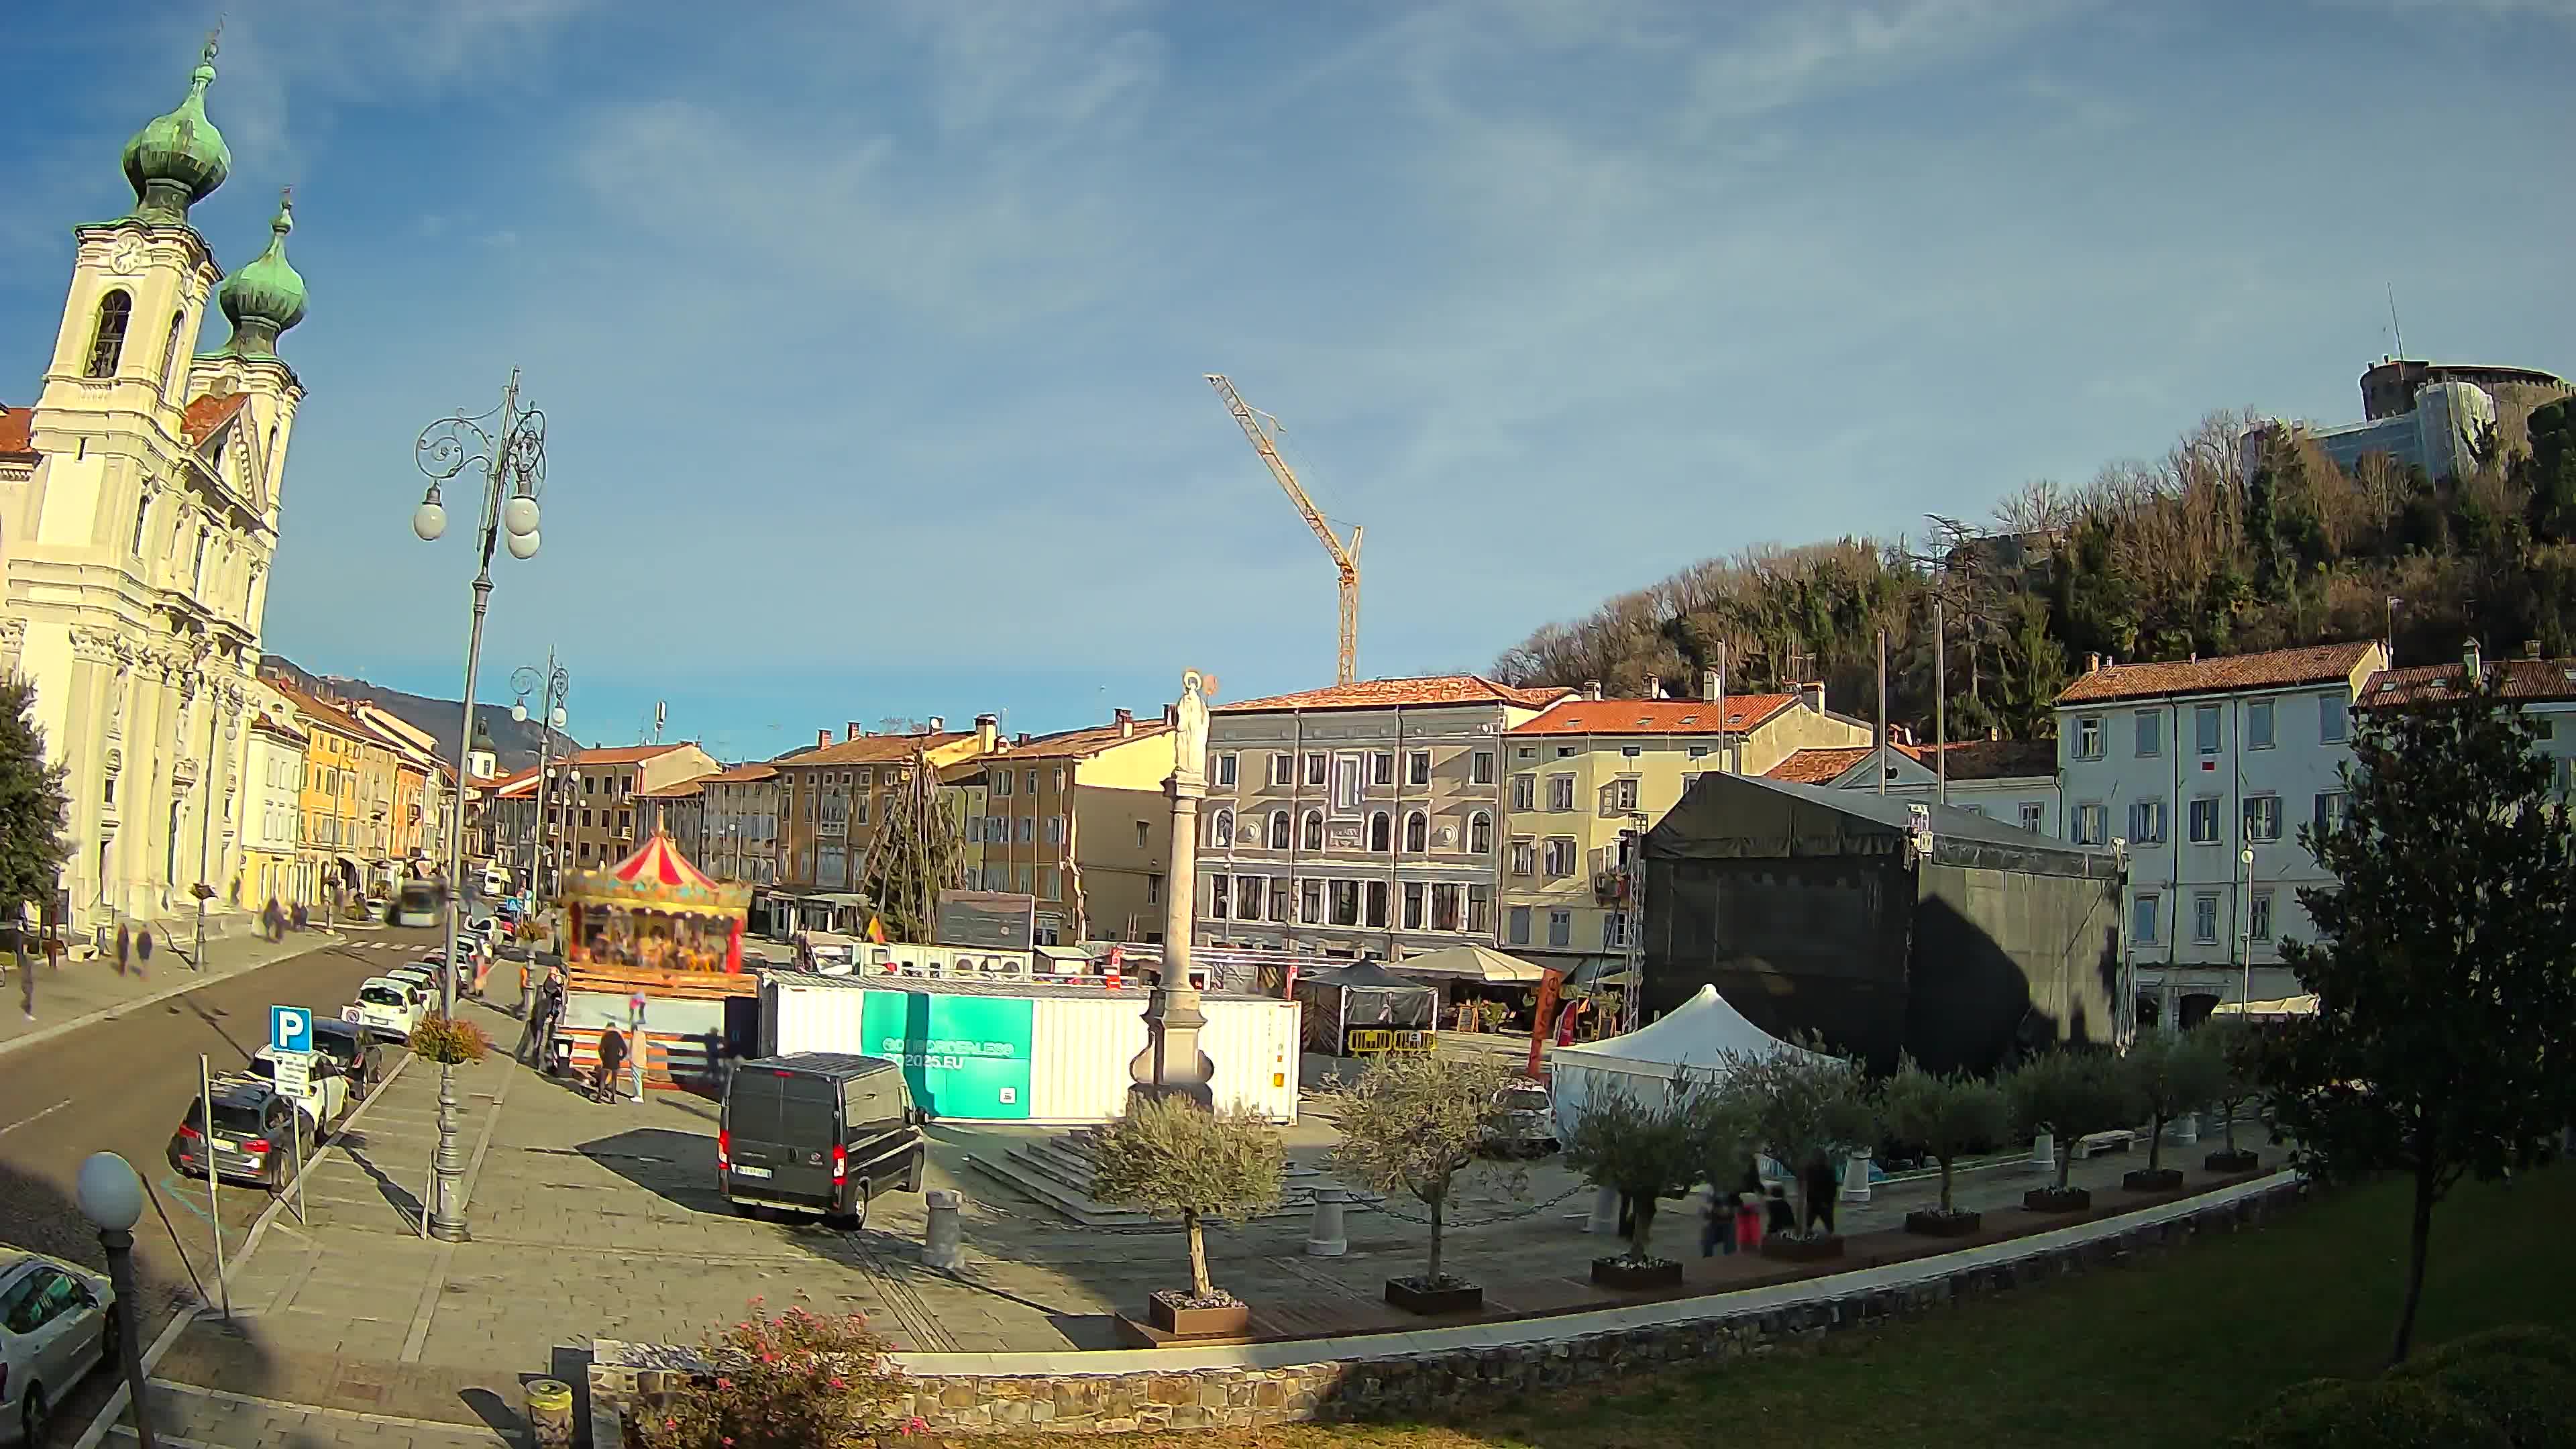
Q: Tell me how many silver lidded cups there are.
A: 0